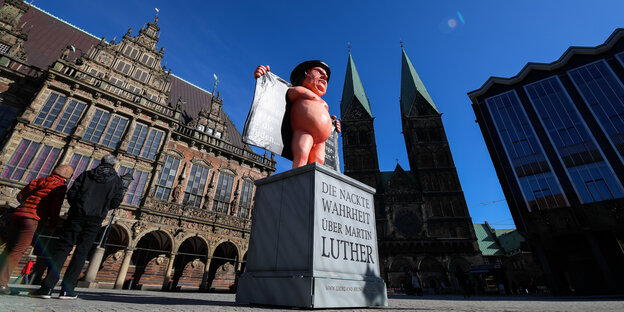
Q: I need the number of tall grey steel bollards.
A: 0